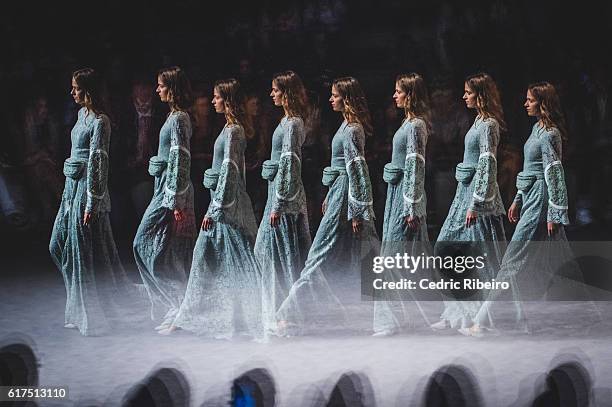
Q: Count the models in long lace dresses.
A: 8